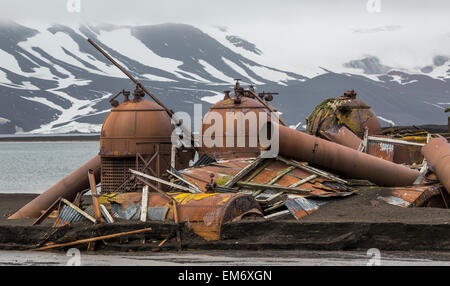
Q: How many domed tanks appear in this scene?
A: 3